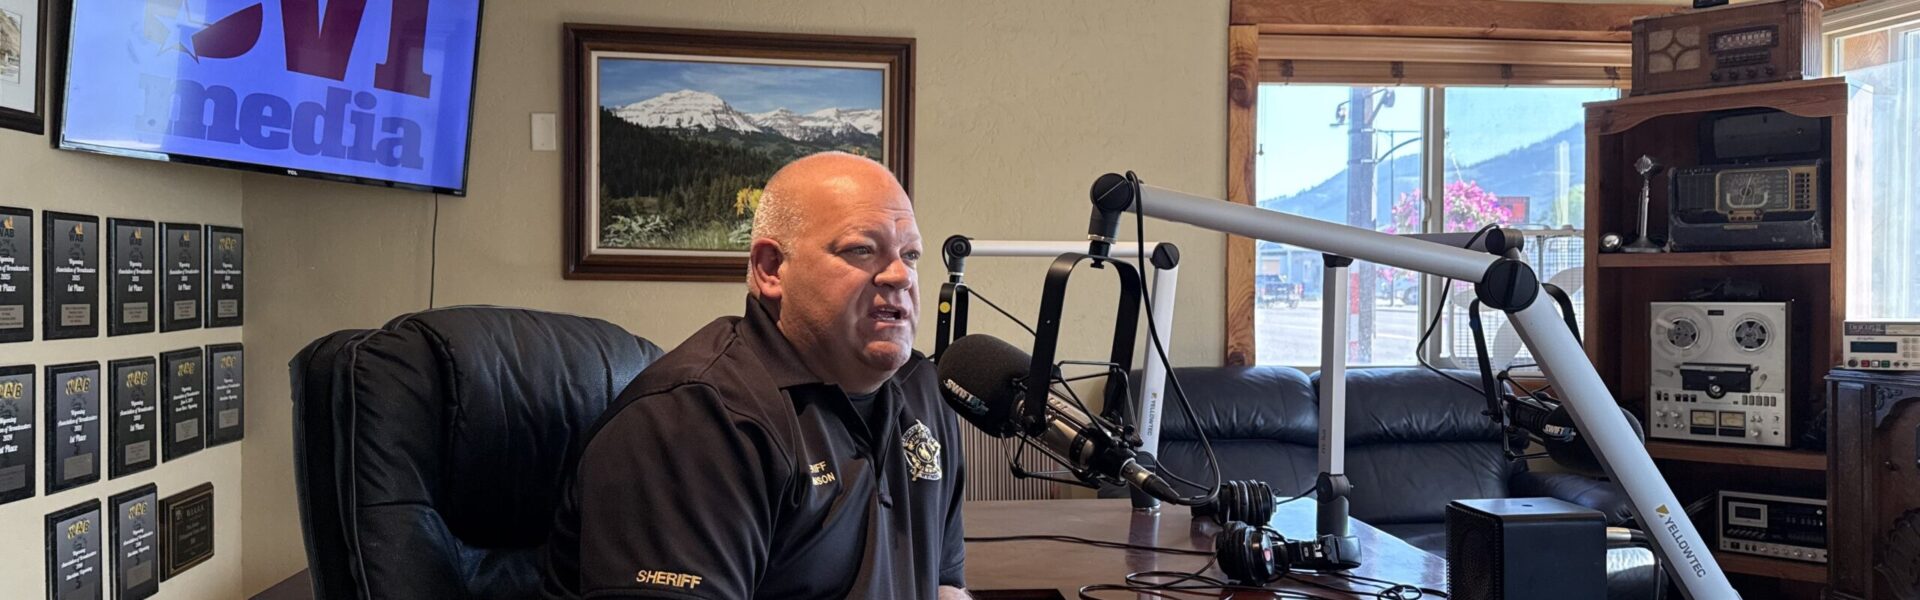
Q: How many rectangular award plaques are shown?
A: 13